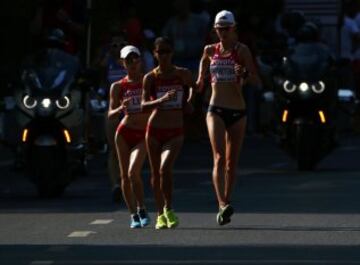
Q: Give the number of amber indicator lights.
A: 4